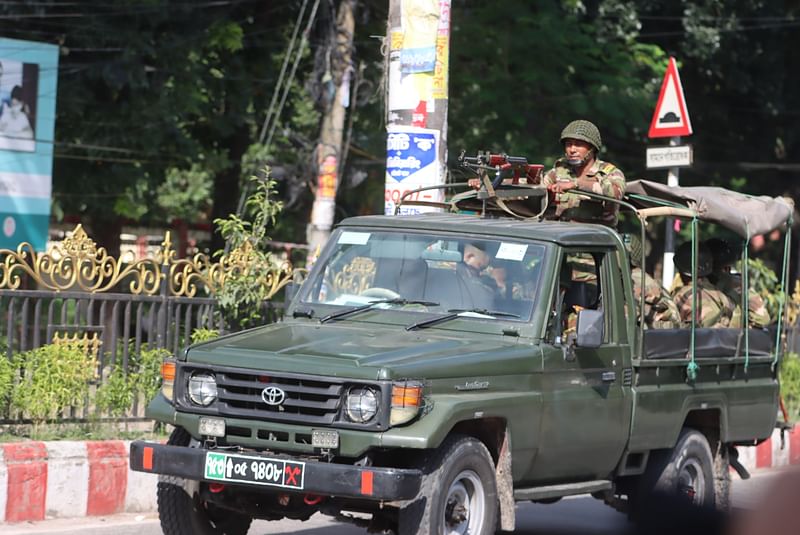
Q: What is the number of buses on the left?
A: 0